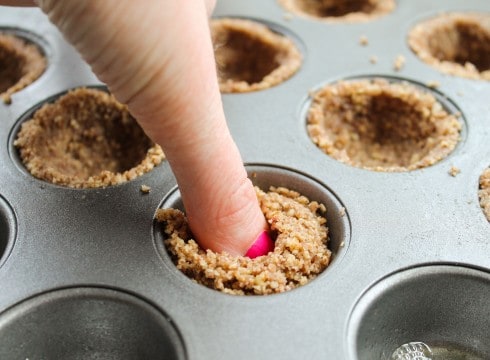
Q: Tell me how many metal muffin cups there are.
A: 11